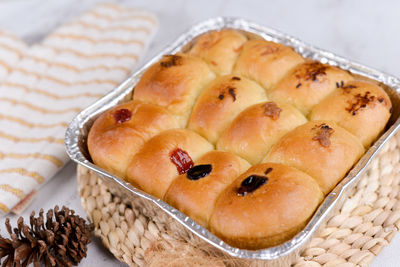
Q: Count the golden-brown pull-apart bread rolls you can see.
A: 12